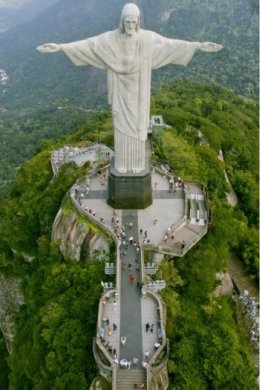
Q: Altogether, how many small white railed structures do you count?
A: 4